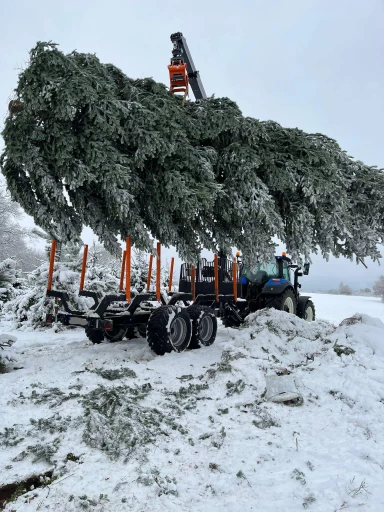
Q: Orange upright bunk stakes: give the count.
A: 10